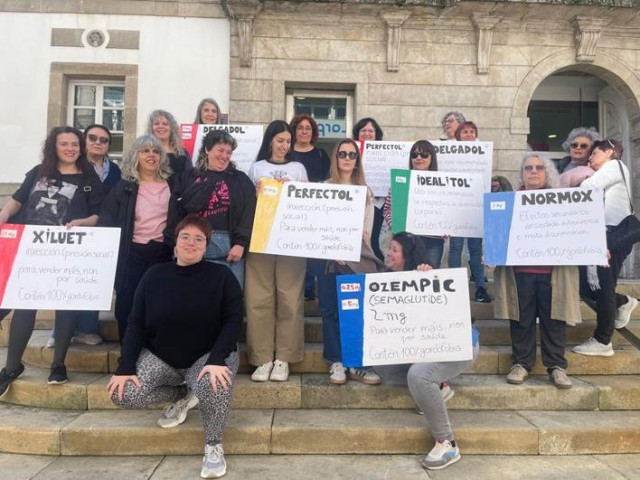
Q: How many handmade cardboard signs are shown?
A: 8